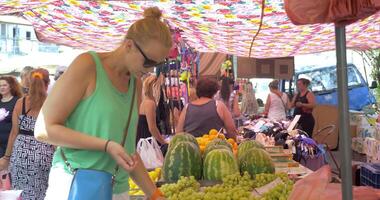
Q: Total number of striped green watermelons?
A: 6